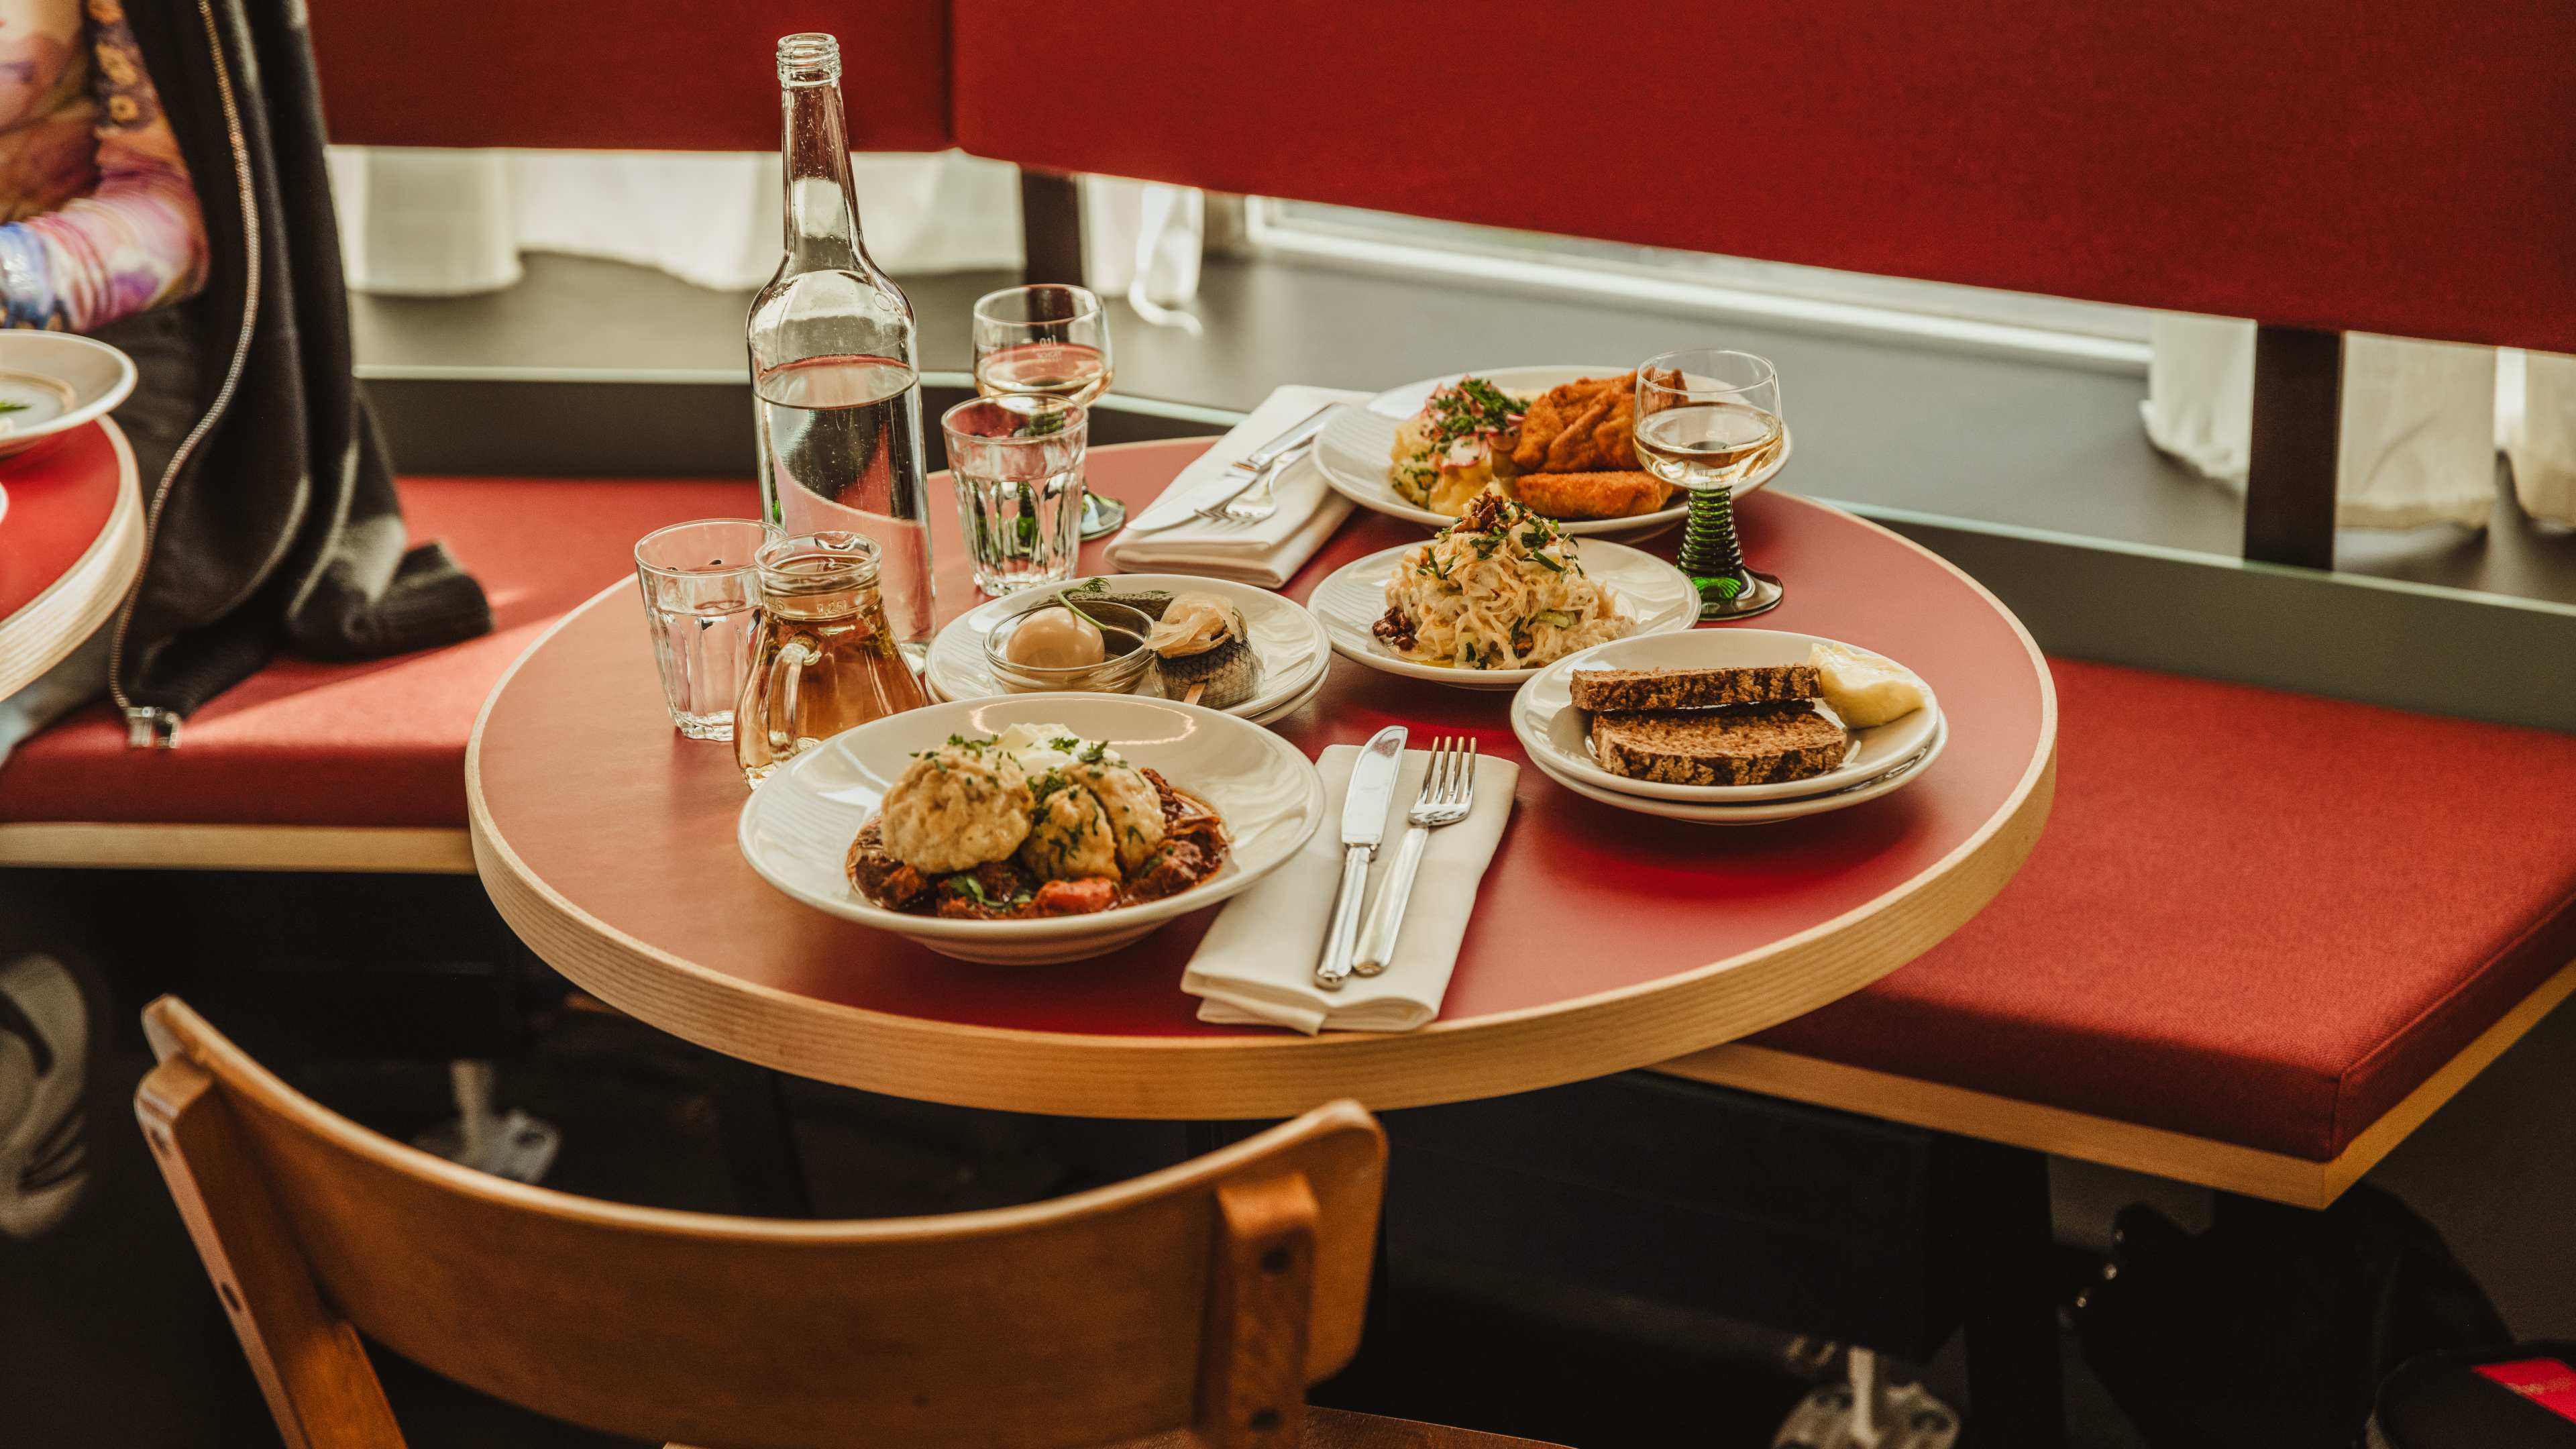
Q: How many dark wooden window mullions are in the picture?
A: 2